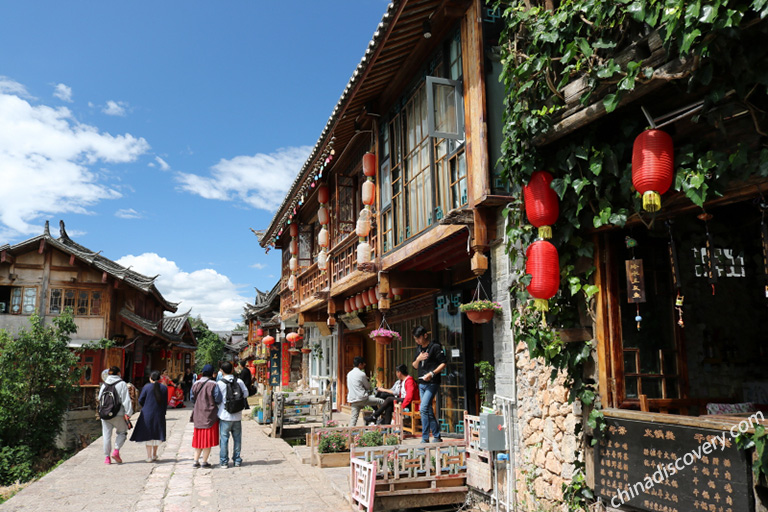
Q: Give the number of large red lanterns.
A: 3